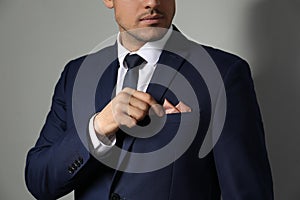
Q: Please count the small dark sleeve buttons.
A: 4